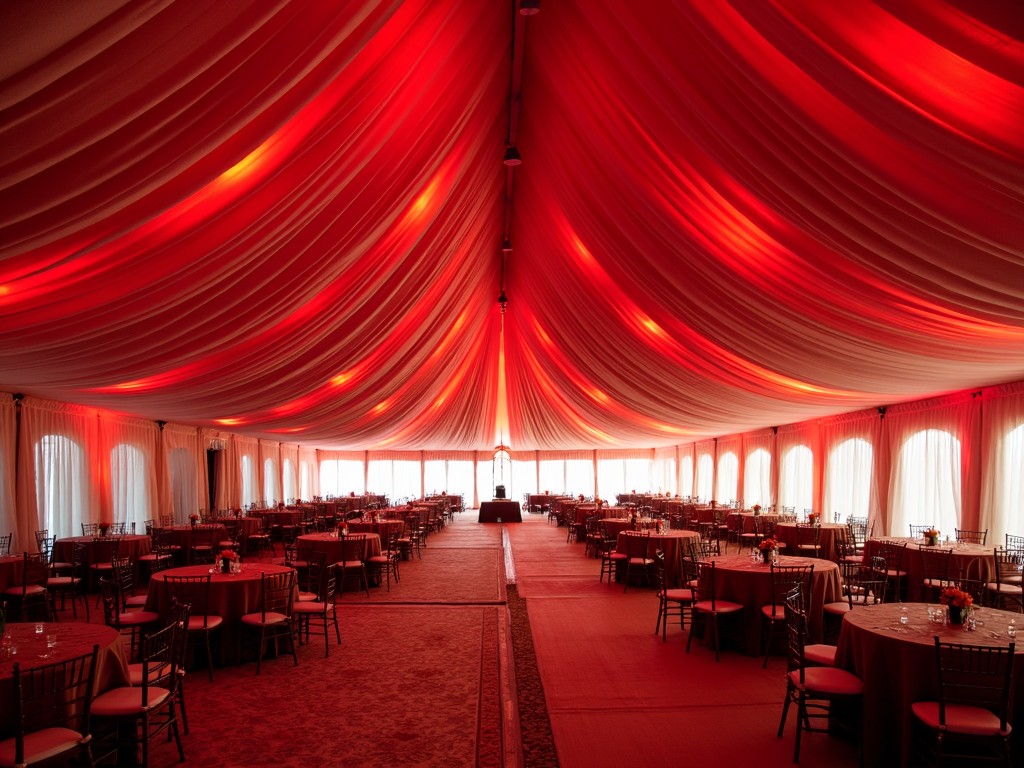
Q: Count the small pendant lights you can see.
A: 4